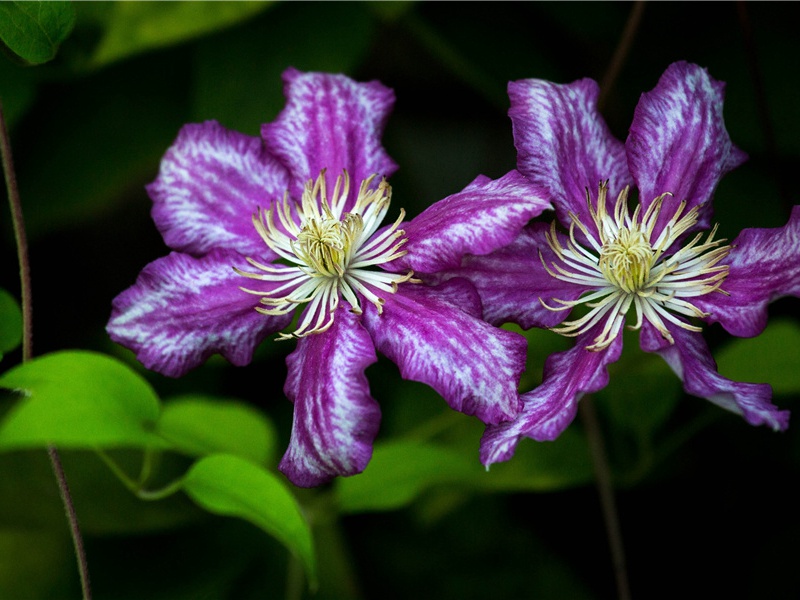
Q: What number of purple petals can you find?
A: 12